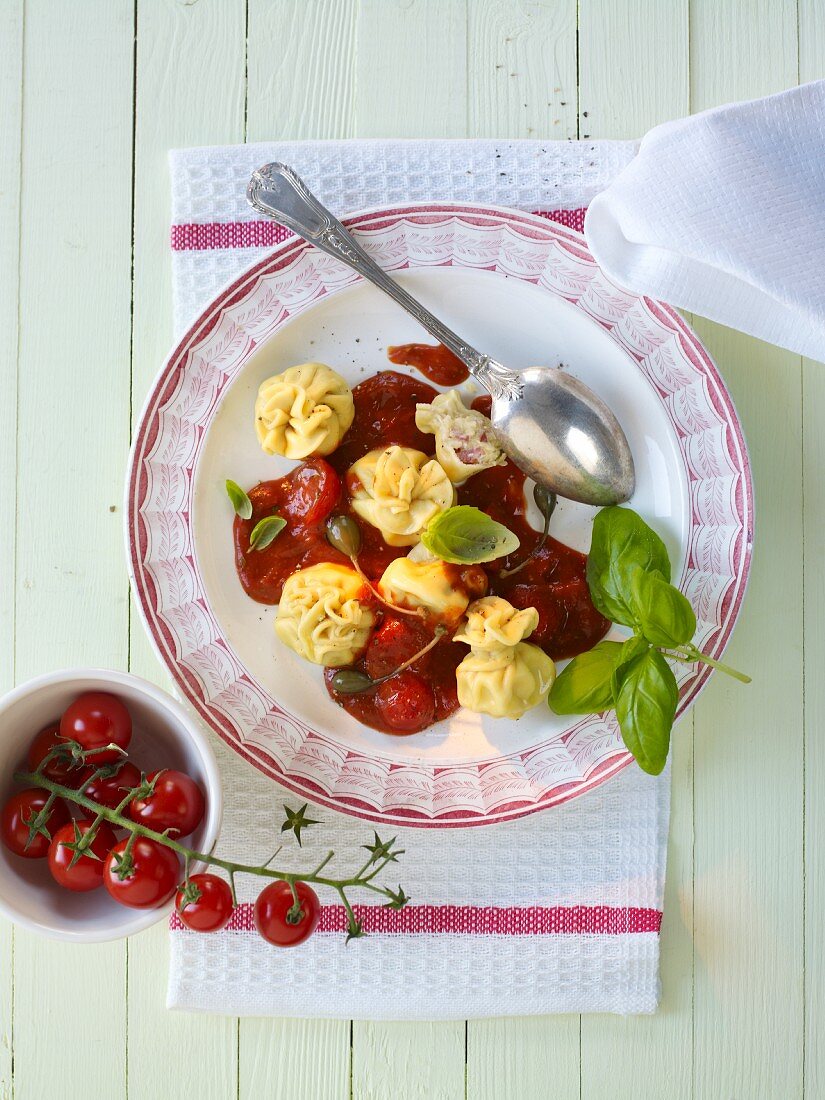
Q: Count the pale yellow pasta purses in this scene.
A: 6